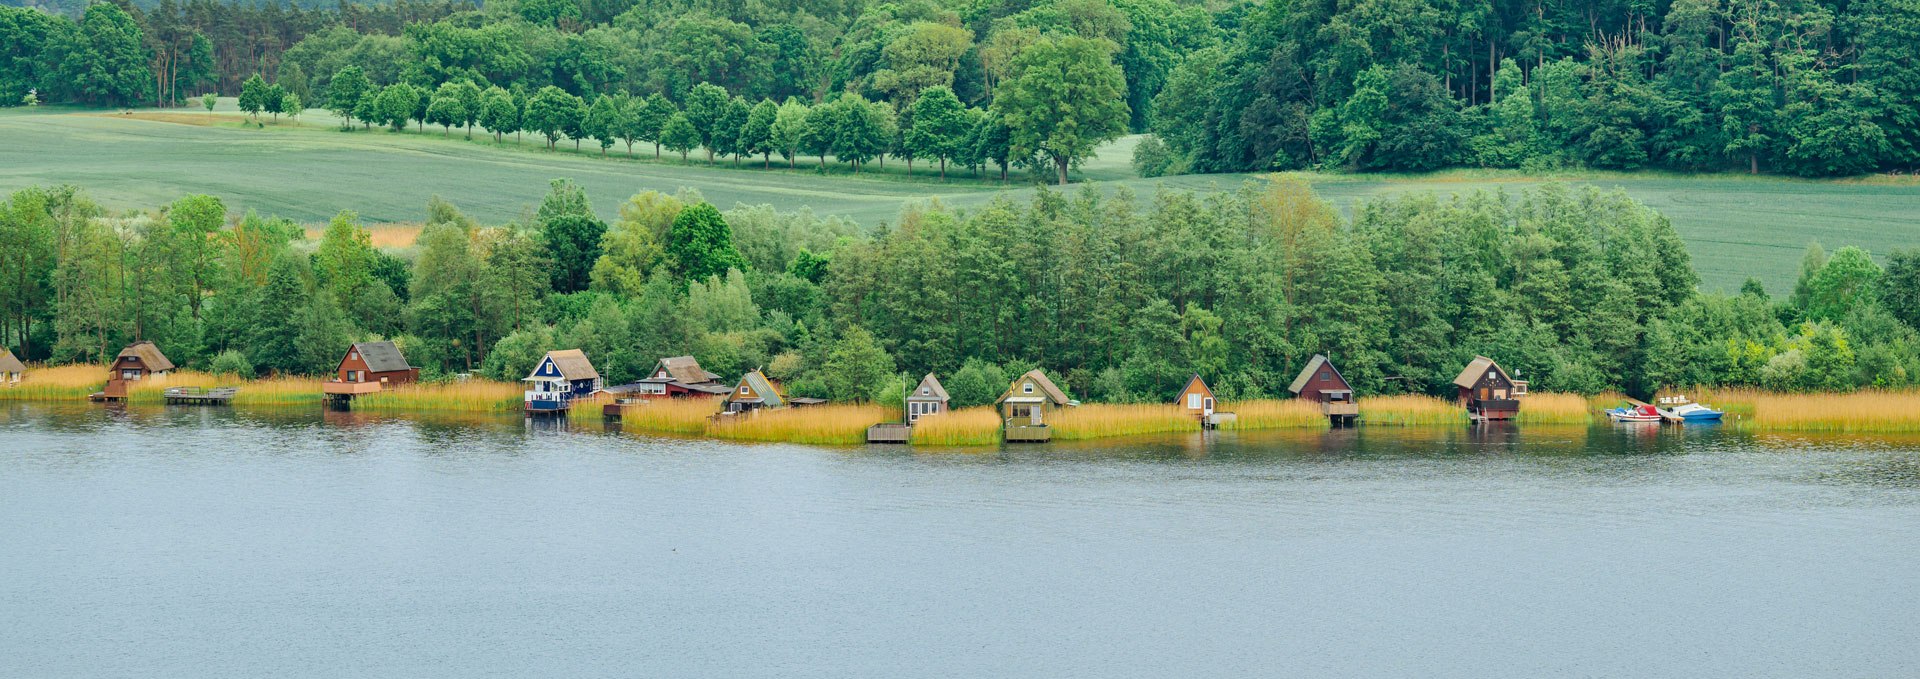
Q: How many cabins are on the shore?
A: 11